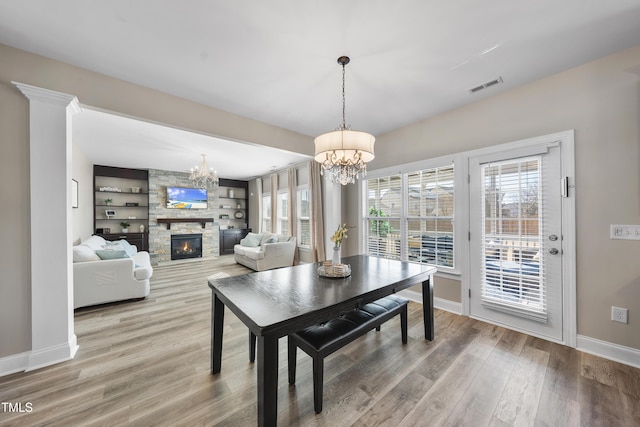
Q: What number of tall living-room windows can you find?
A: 3